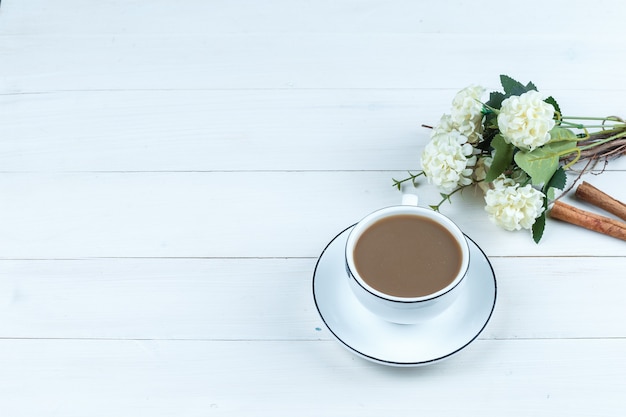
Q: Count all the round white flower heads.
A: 4